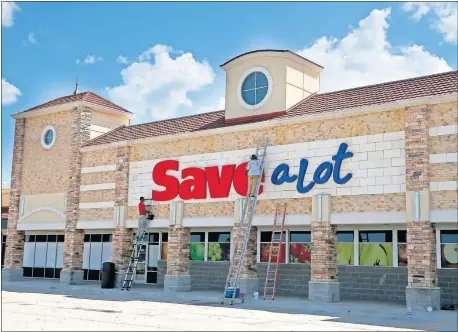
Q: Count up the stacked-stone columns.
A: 7